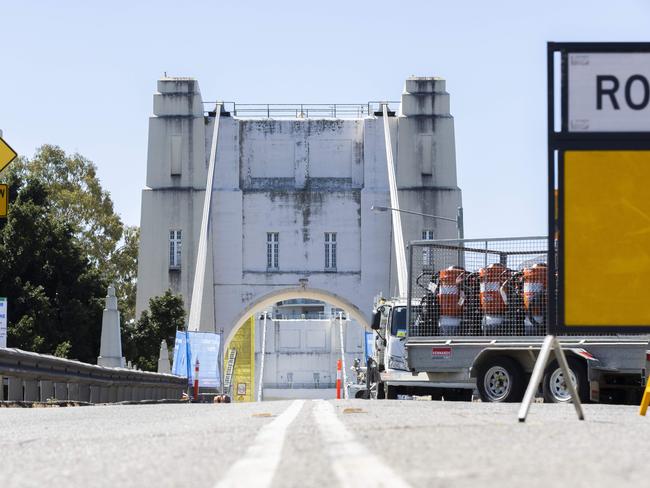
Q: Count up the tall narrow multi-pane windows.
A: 4